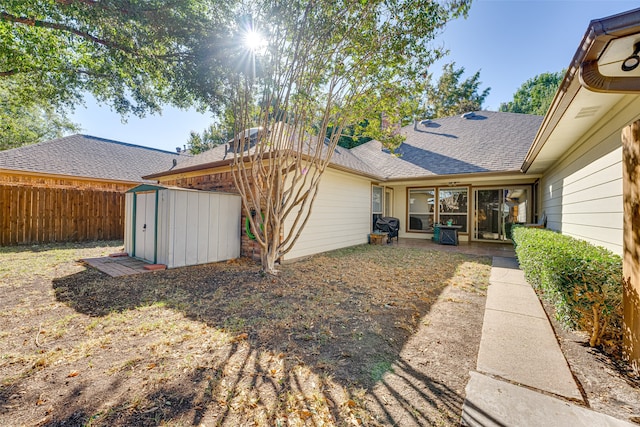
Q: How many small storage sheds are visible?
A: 1